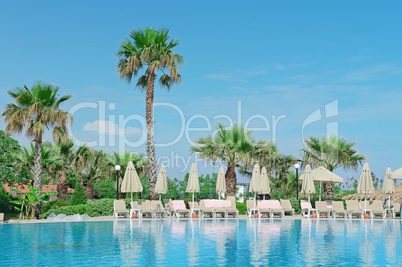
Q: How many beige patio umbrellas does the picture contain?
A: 11